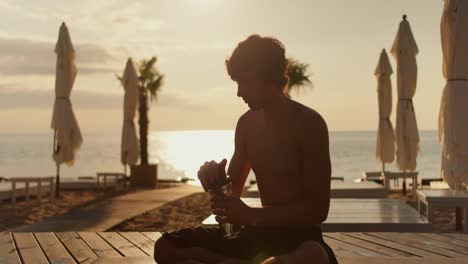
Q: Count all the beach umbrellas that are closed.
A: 5